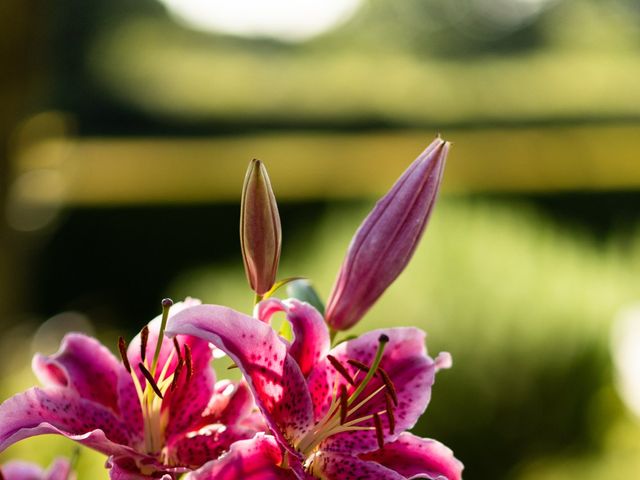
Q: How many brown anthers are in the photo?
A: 12